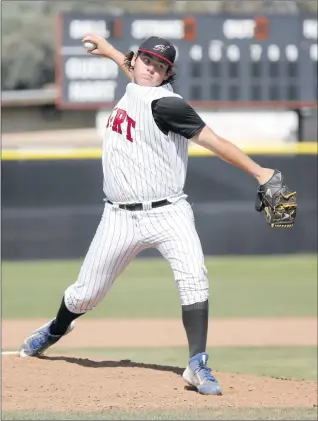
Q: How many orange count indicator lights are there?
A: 3